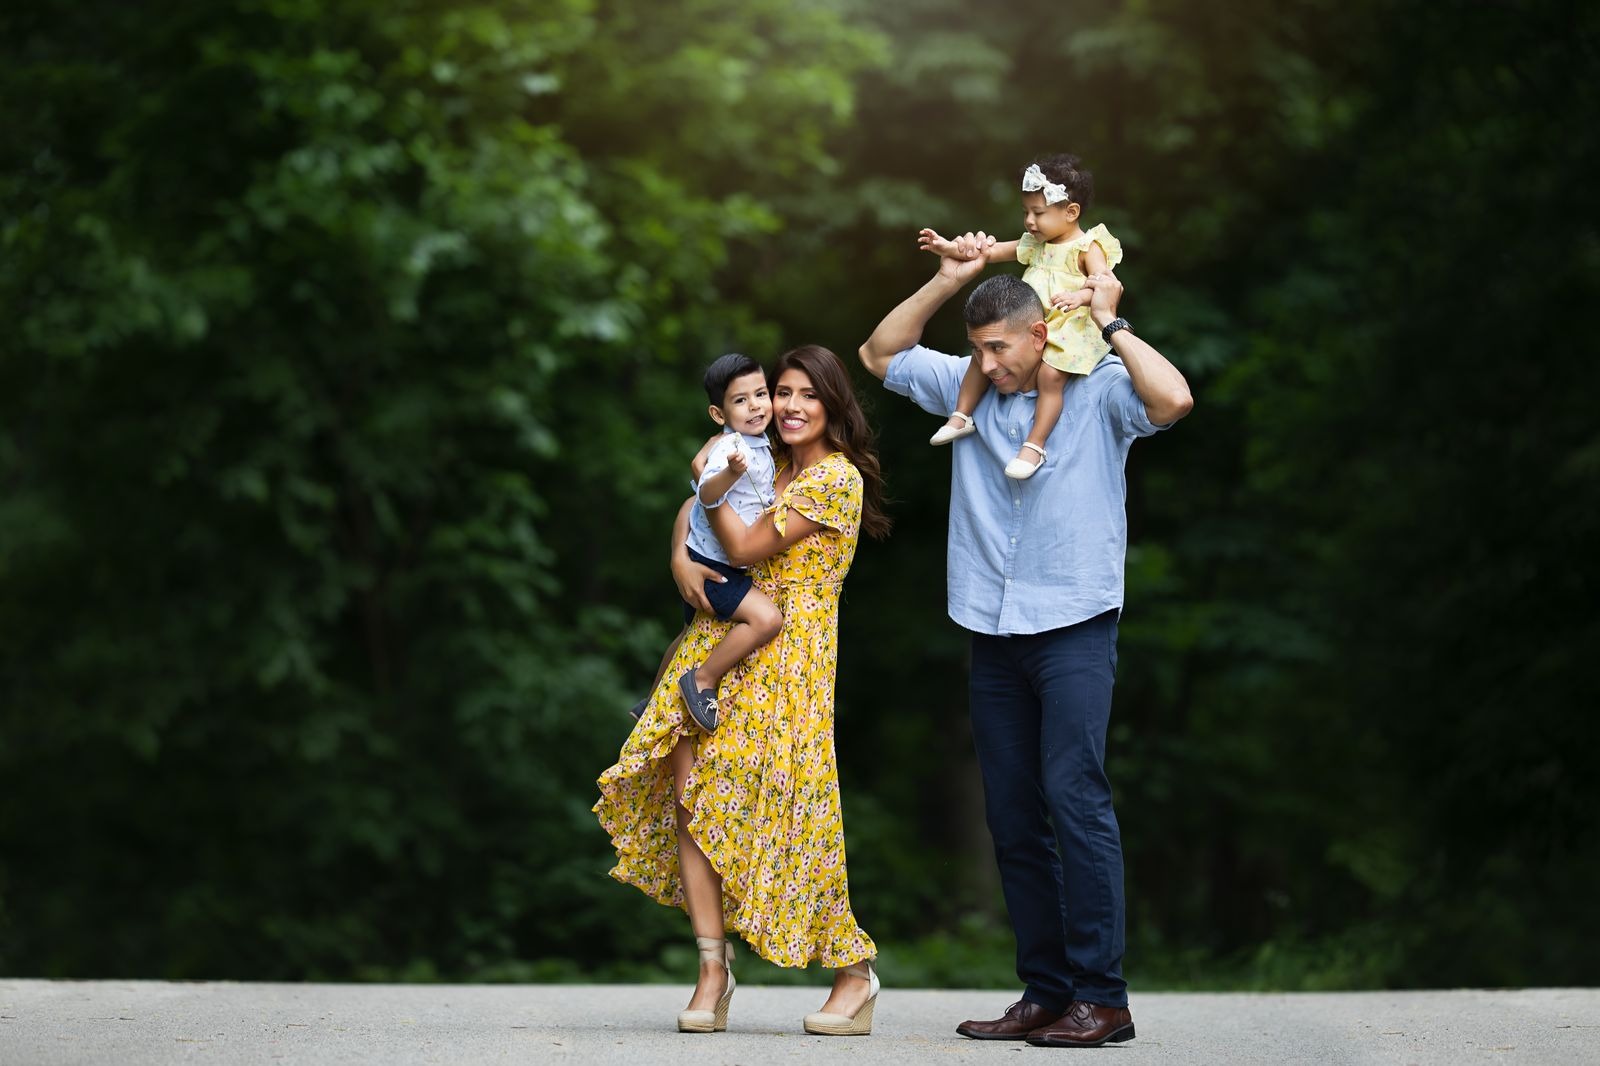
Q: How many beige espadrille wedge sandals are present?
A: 2